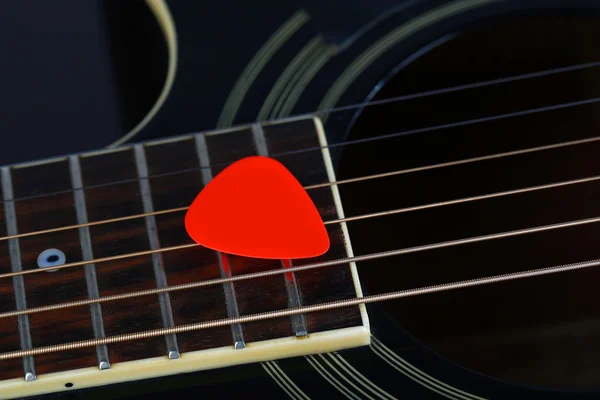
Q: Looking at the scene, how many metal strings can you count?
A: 6